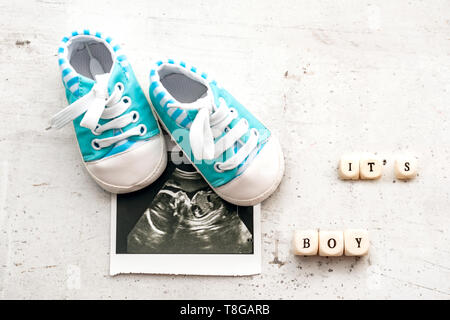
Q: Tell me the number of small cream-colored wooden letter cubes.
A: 6